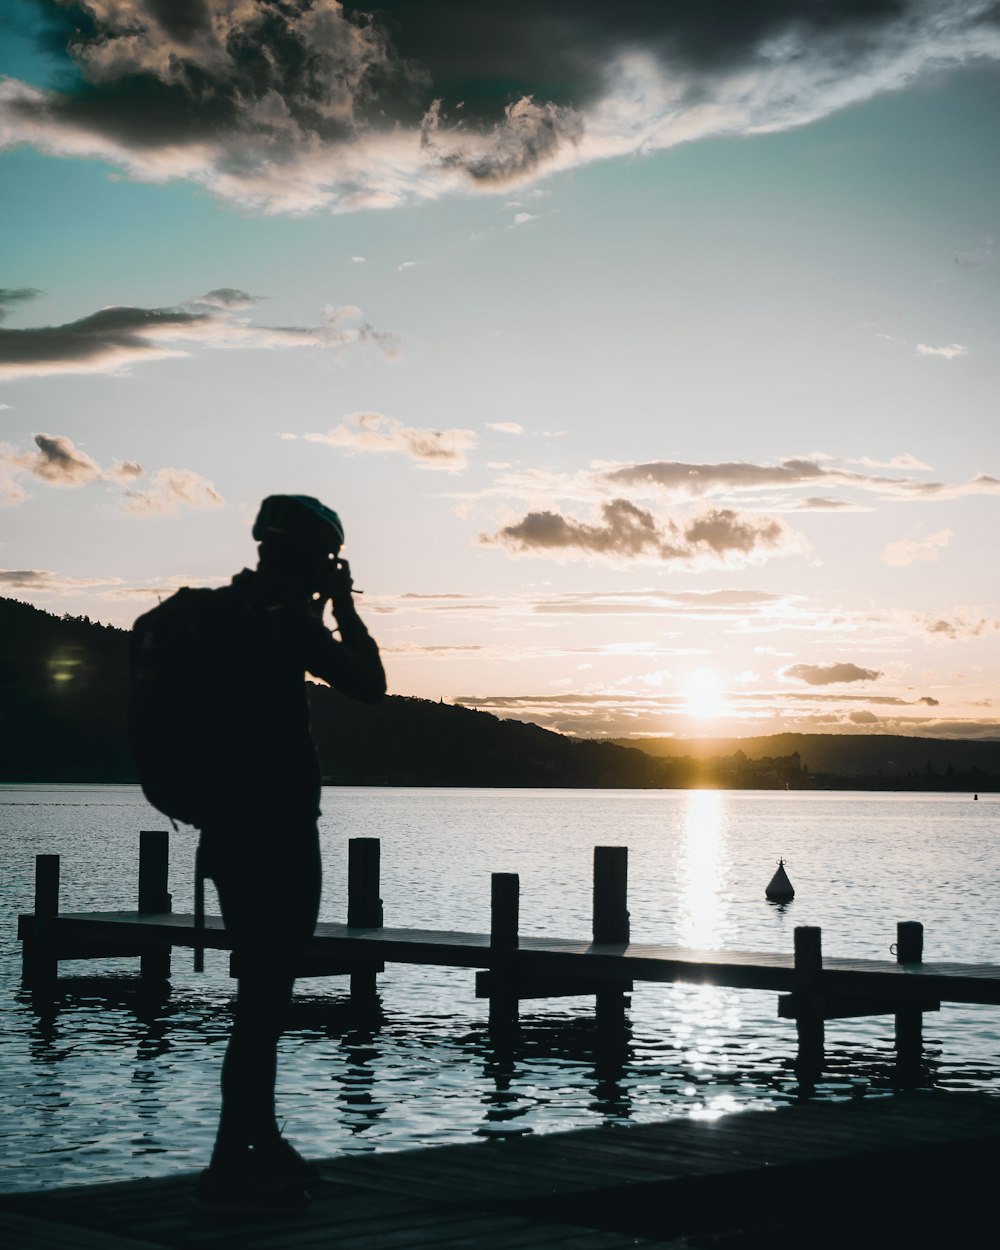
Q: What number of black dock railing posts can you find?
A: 7